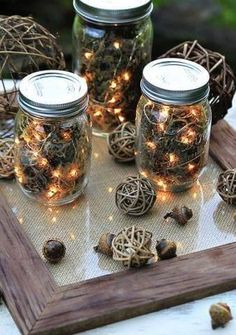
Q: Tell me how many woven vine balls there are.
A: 7